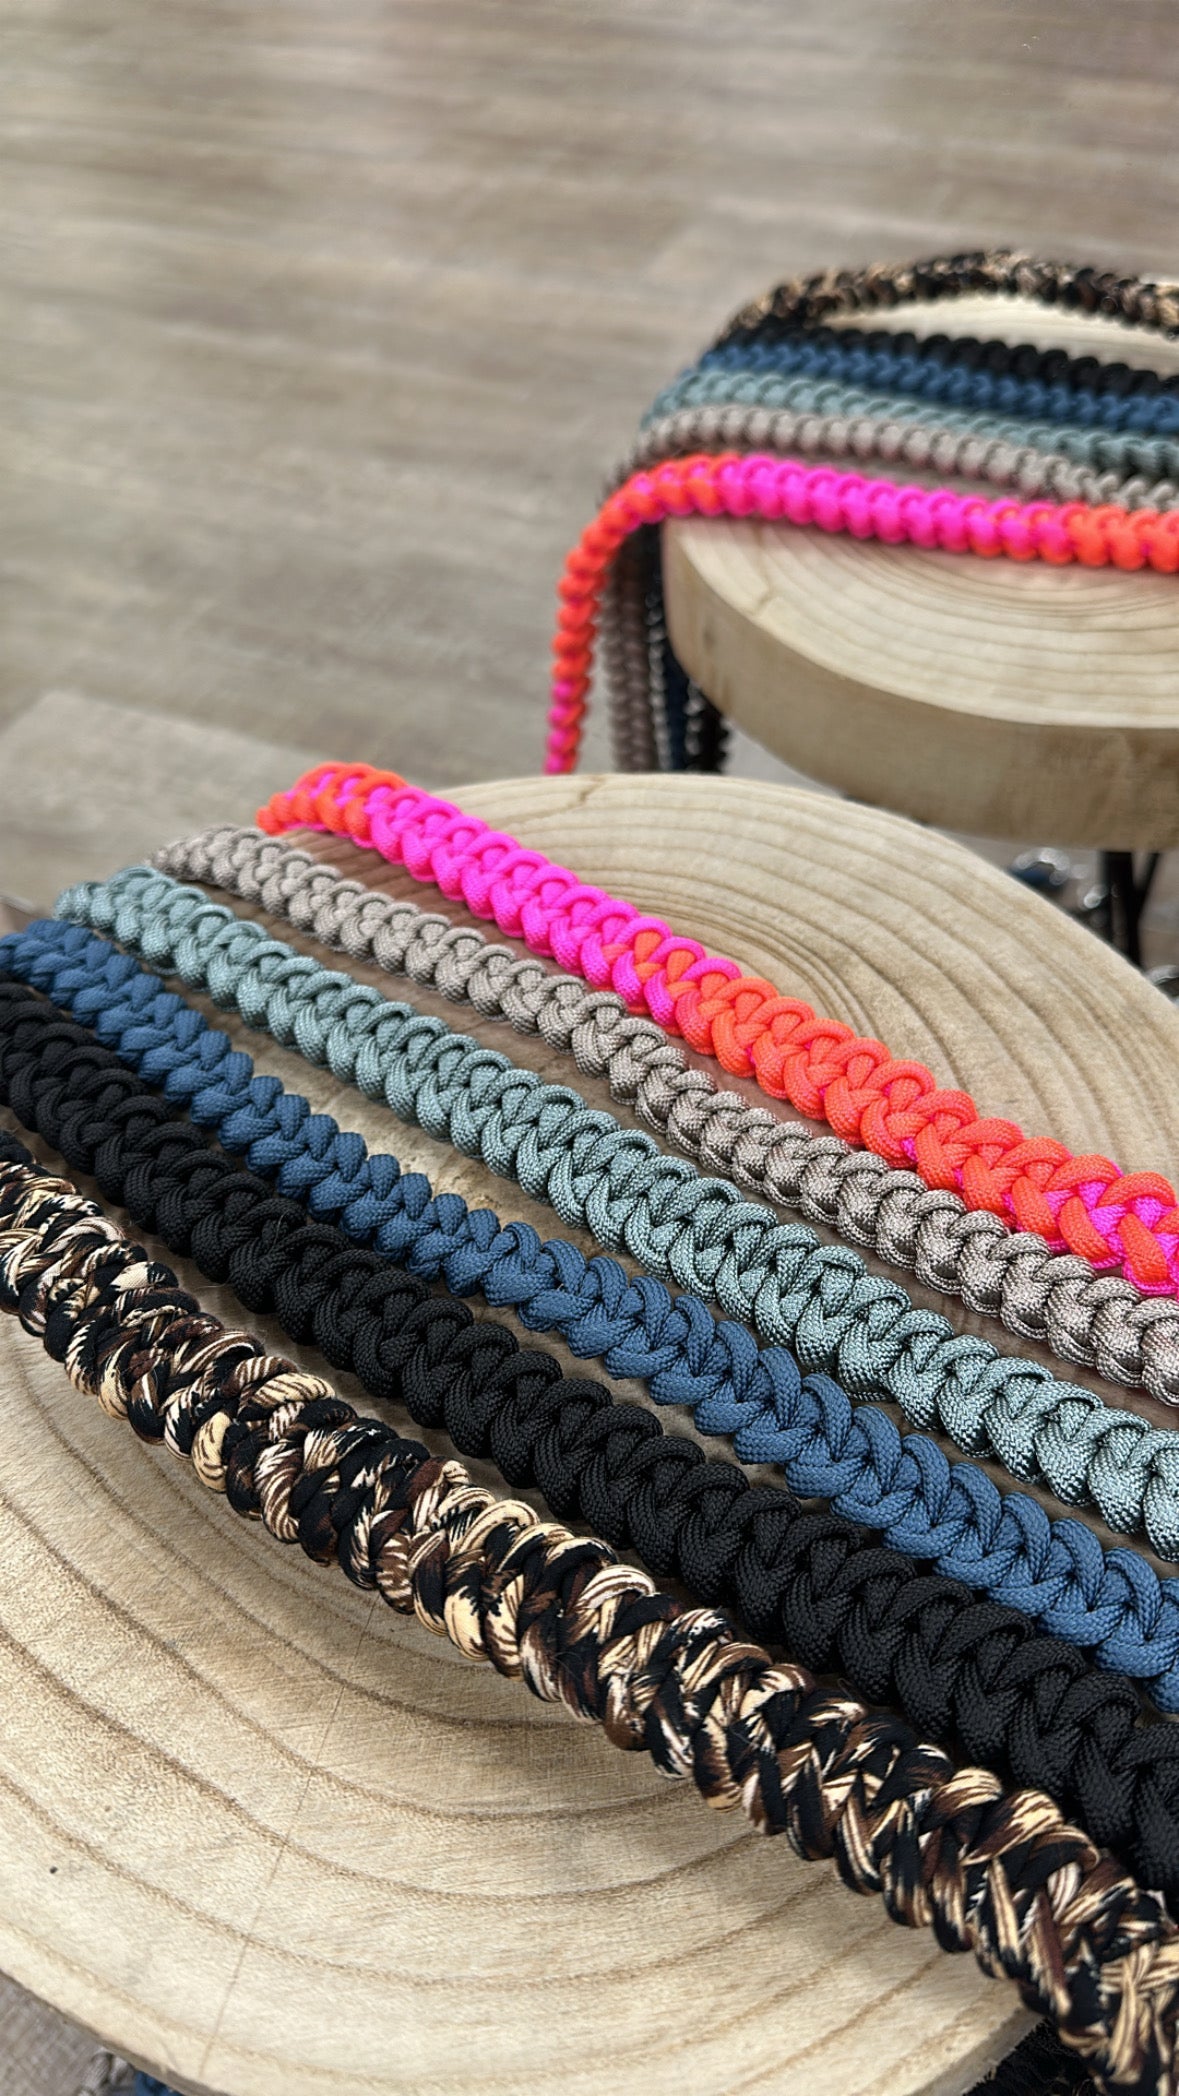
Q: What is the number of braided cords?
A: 12